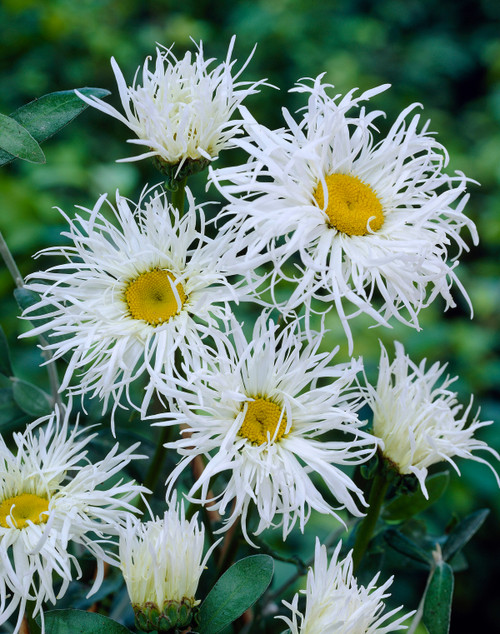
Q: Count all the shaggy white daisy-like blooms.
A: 8